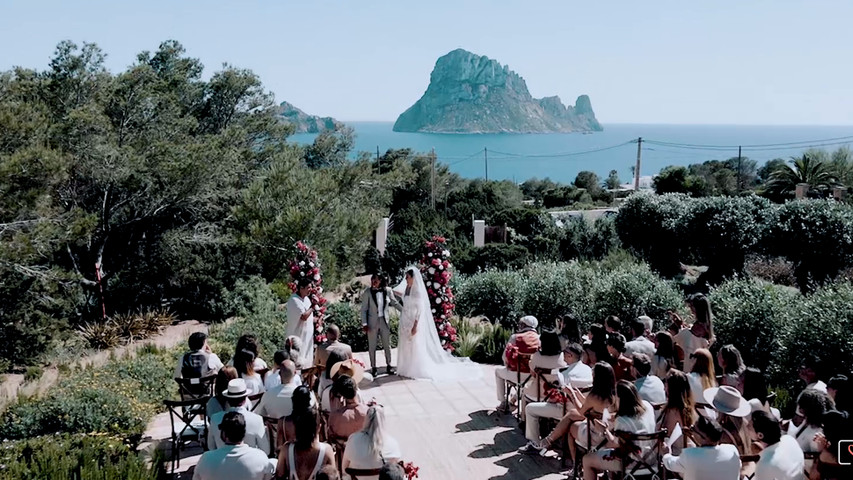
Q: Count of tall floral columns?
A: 2